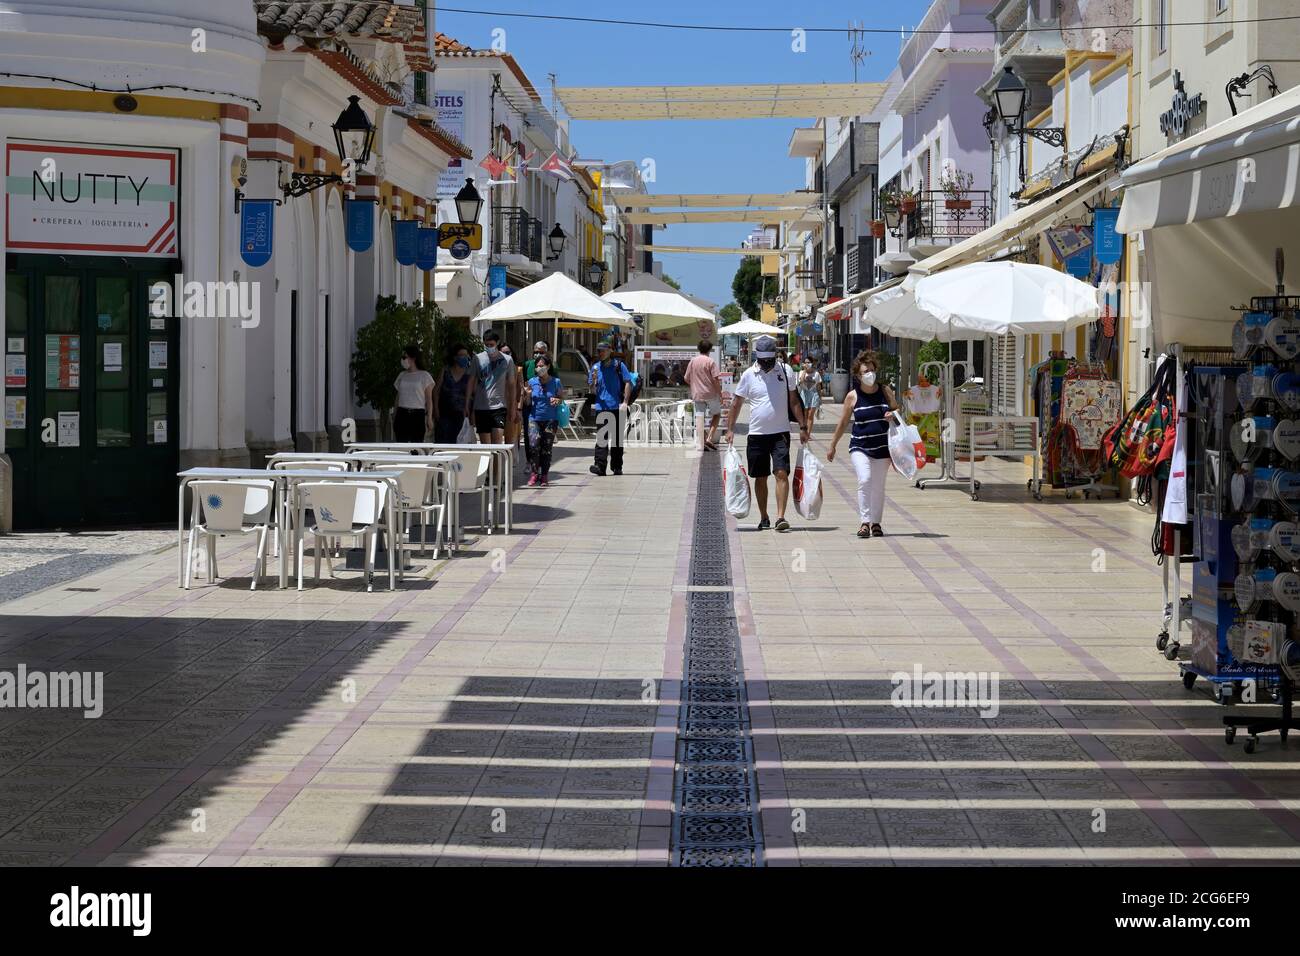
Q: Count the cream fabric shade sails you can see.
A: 4